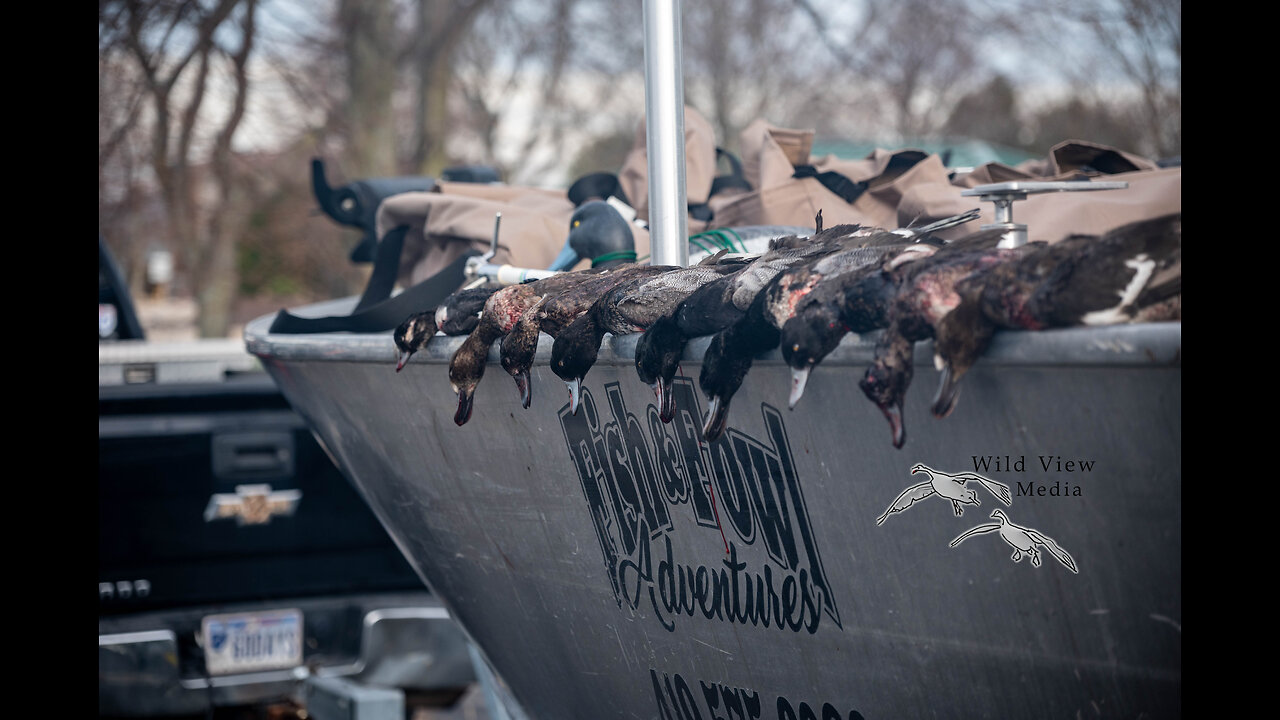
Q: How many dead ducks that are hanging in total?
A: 9